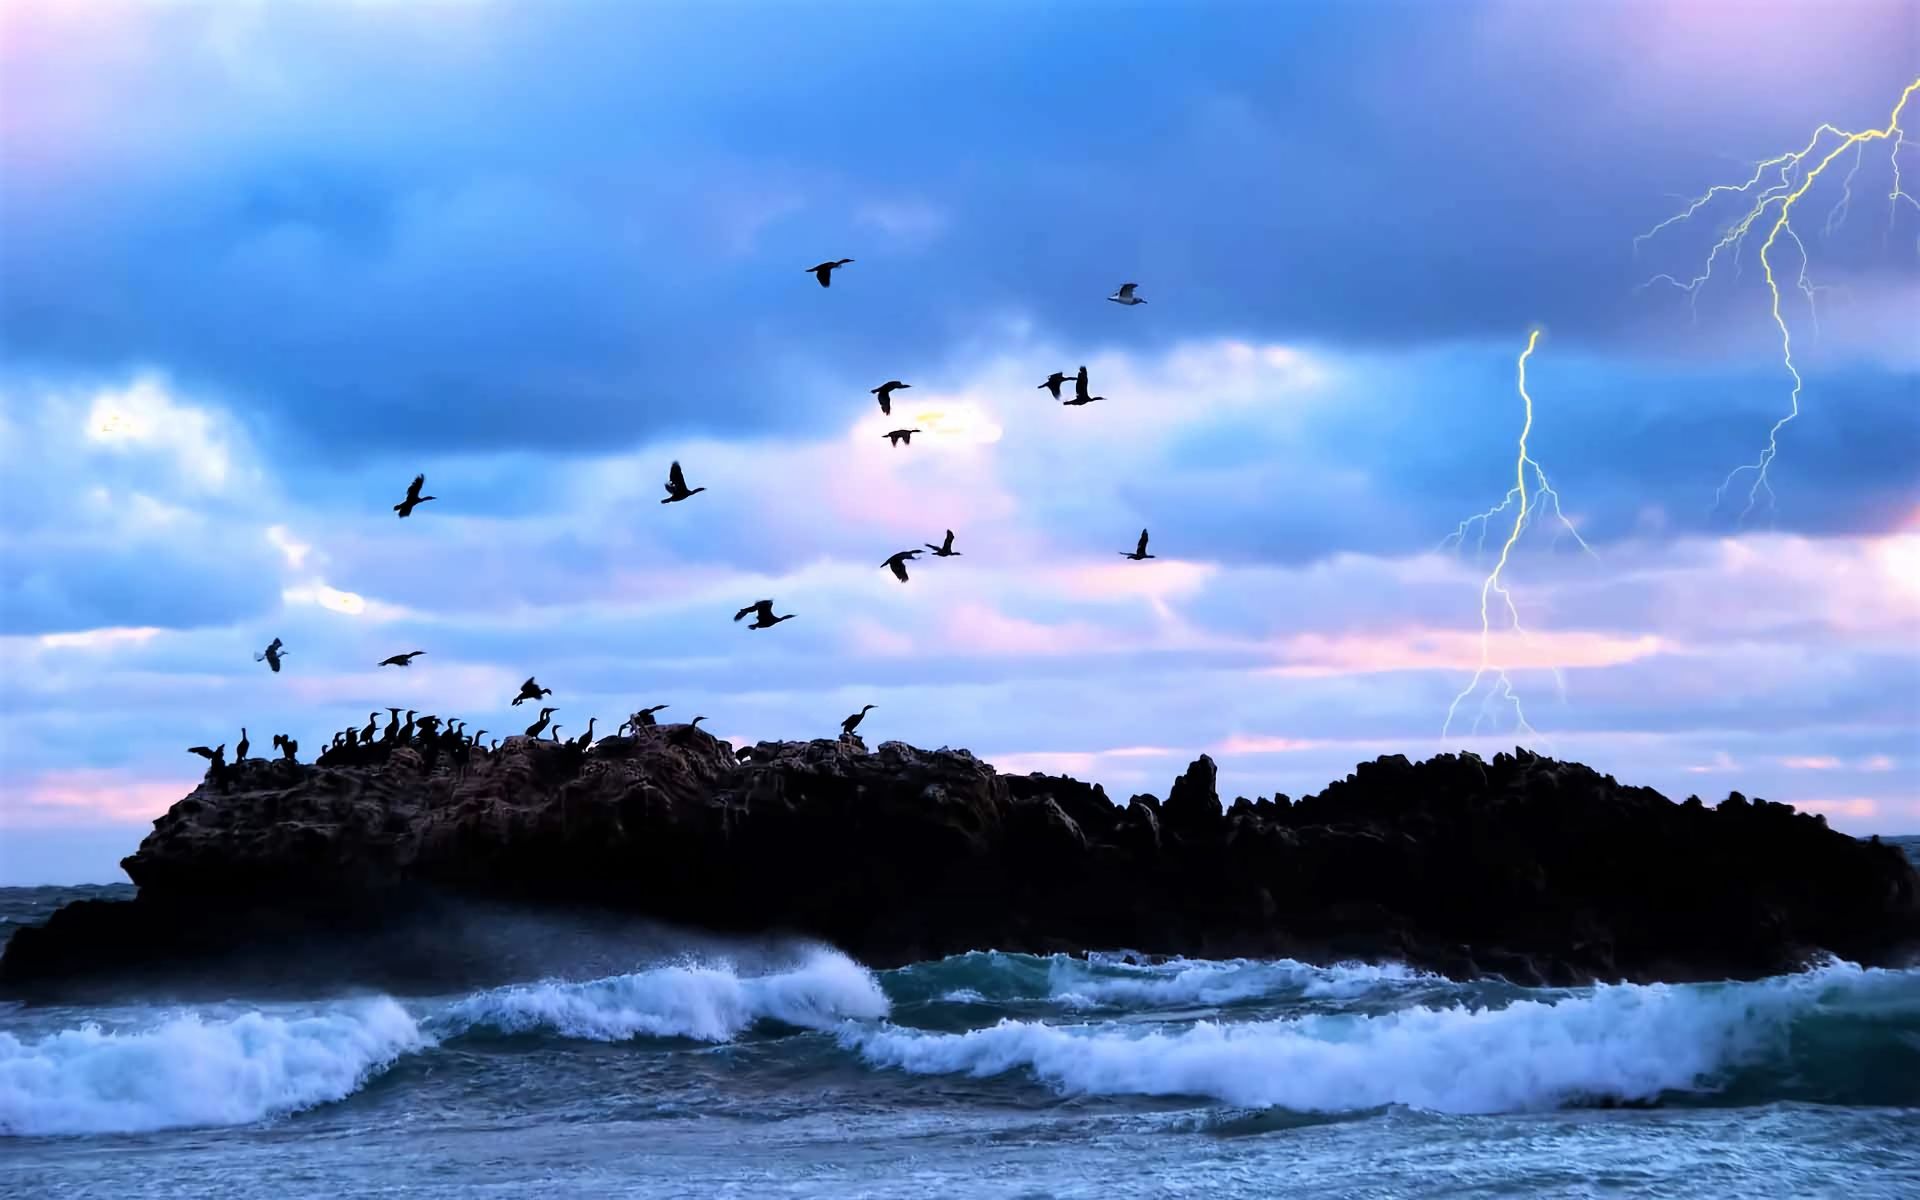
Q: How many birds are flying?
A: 15